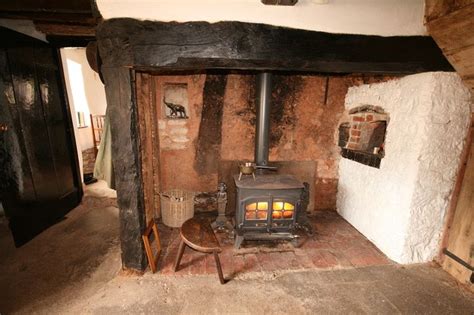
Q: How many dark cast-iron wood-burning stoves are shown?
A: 1